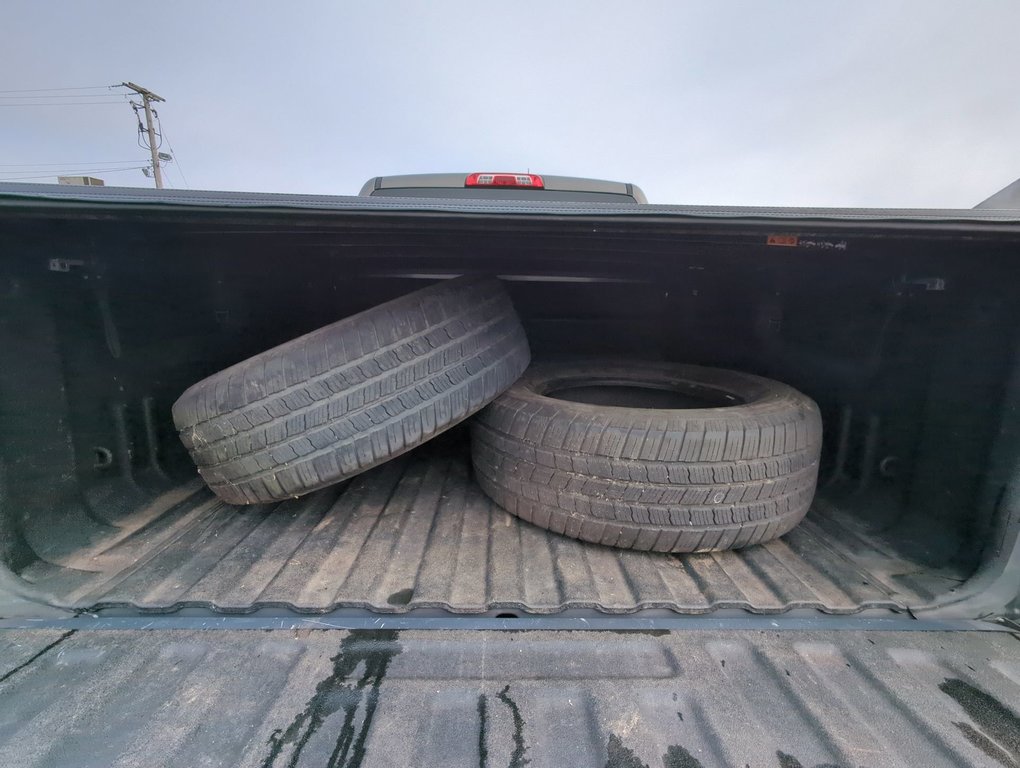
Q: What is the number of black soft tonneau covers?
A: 1